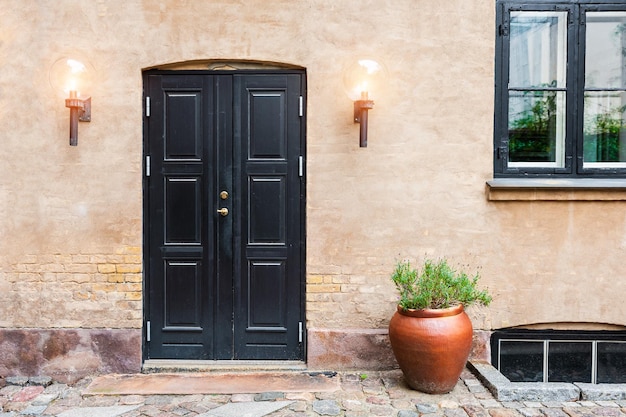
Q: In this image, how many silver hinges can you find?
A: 6